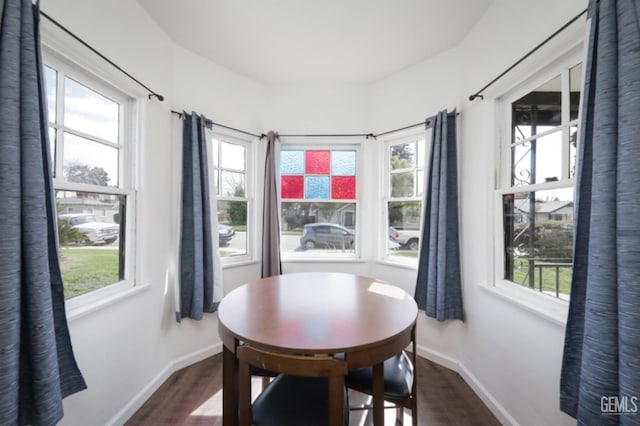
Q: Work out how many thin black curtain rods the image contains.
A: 5